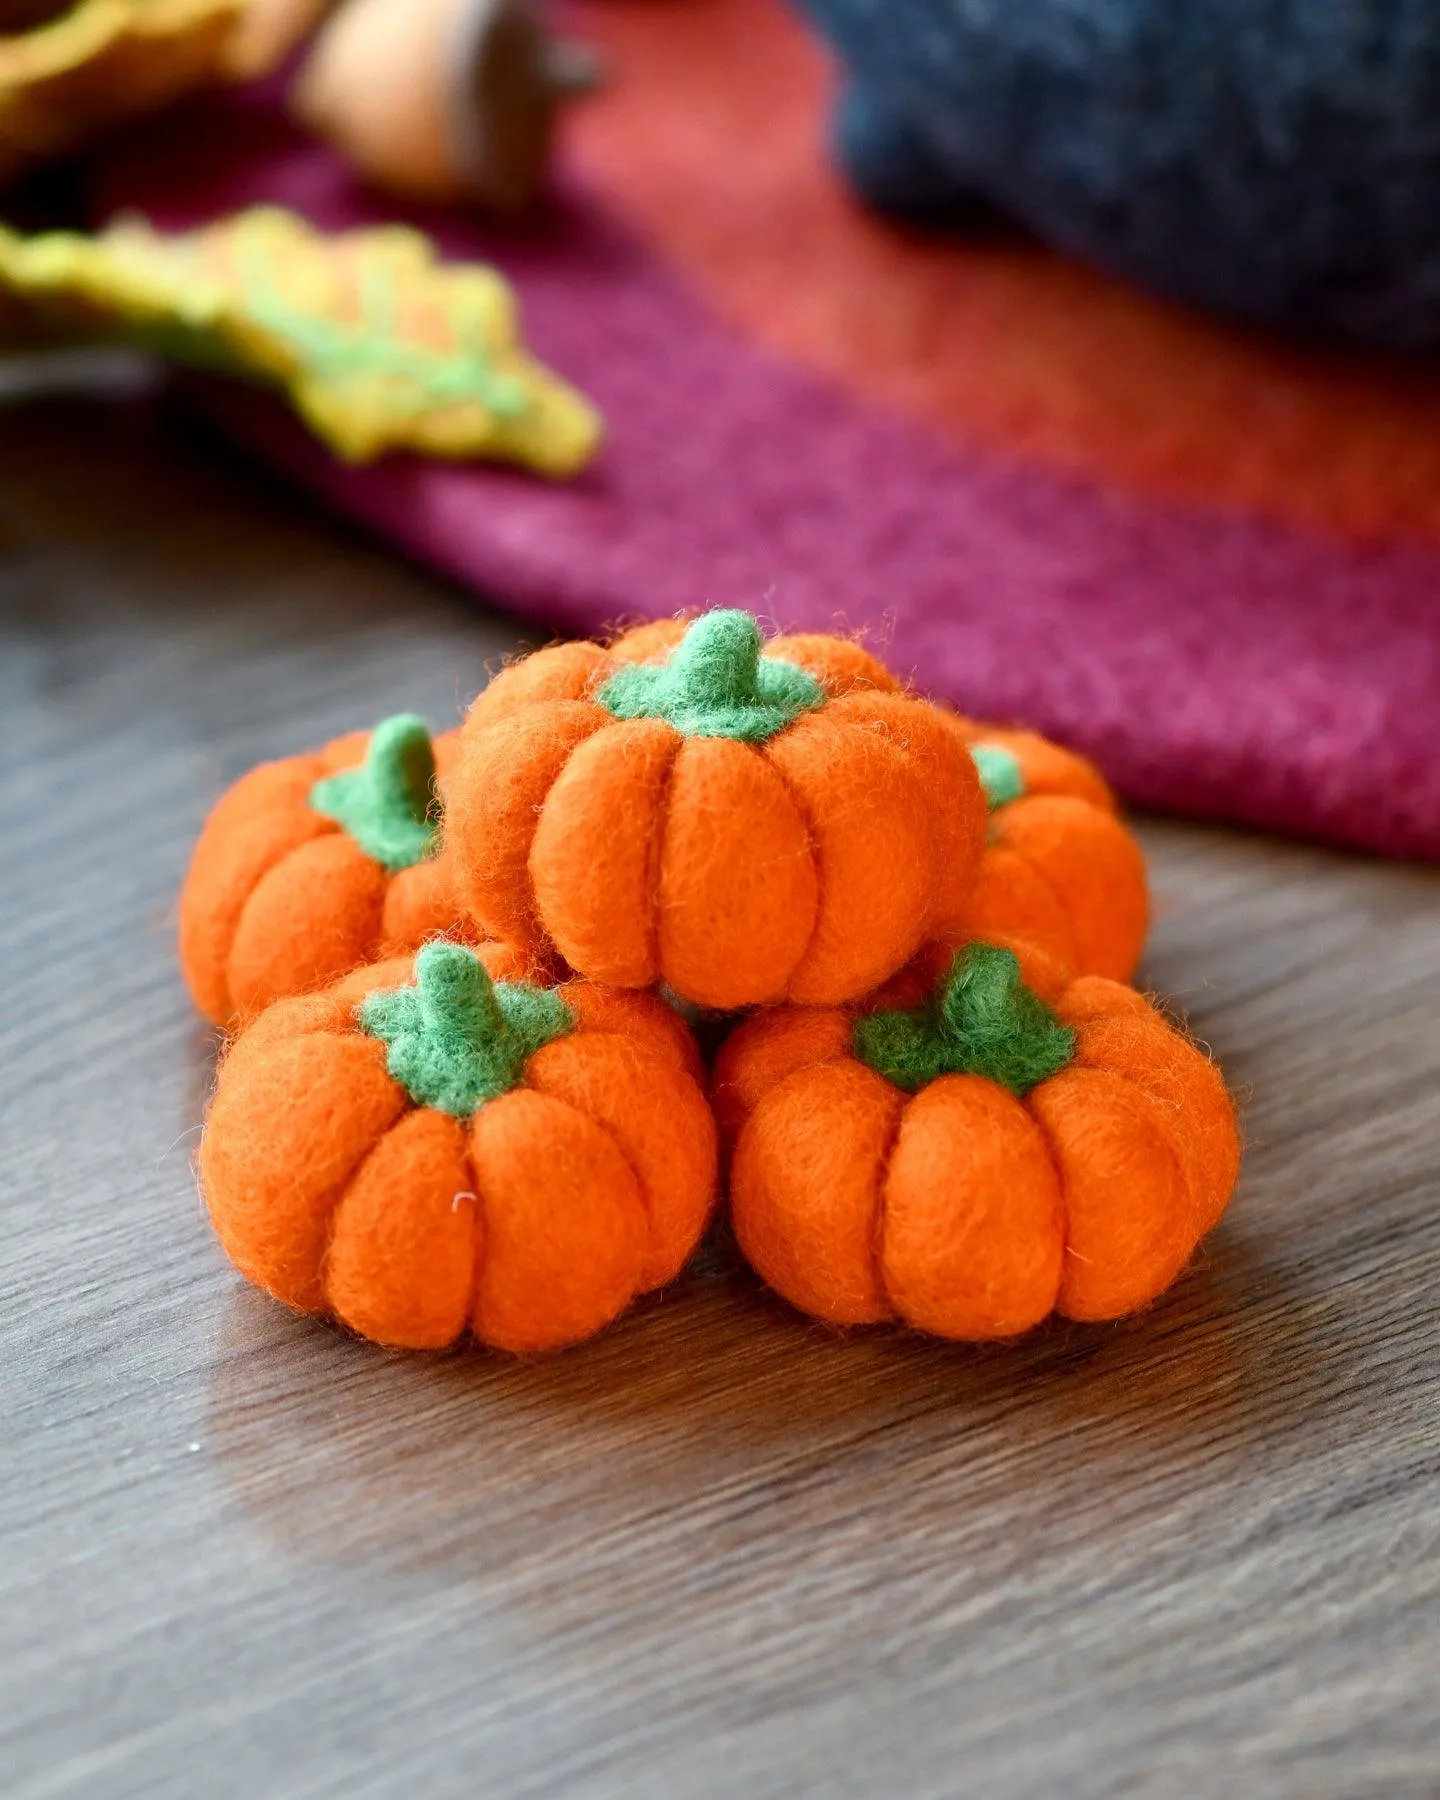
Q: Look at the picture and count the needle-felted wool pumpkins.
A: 5